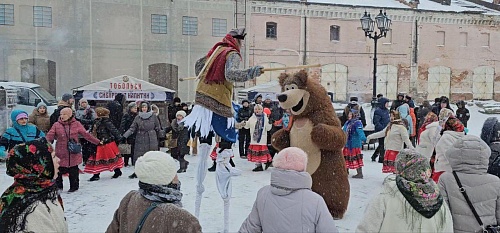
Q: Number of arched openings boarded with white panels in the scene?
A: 5